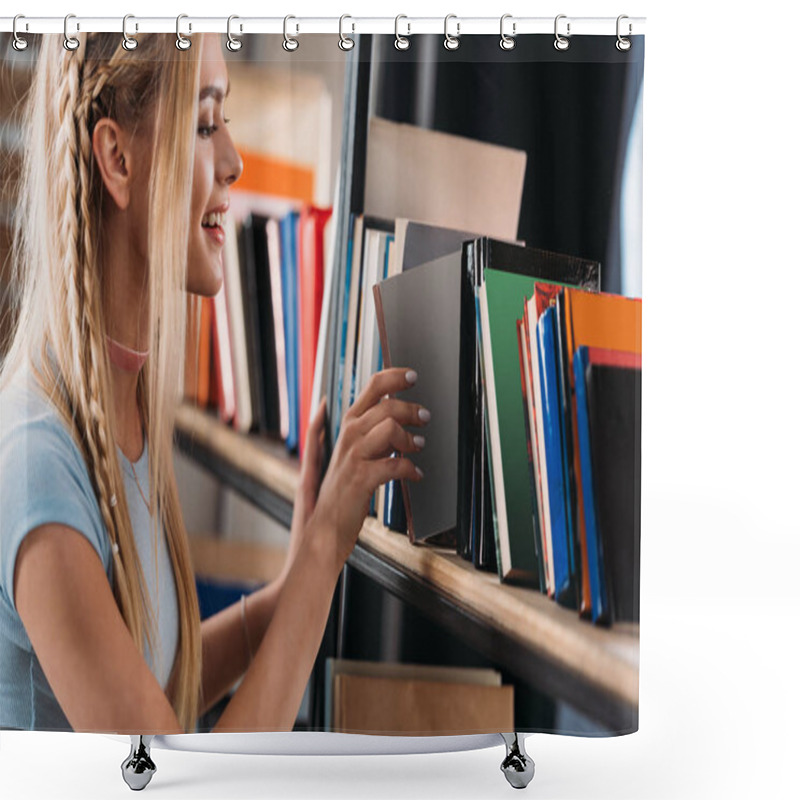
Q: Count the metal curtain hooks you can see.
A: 12